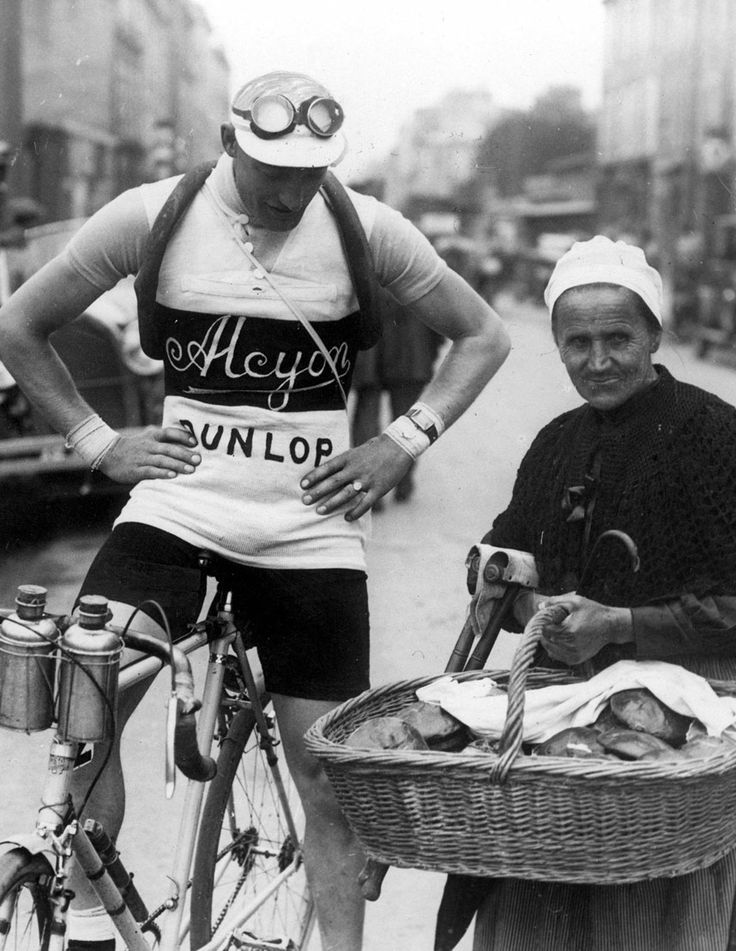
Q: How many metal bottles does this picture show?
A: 2